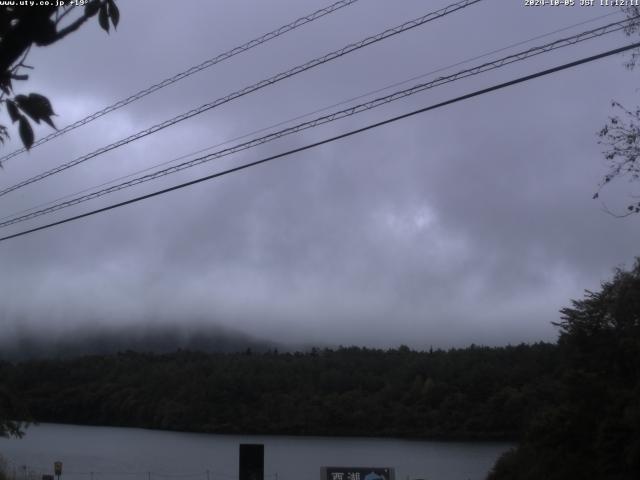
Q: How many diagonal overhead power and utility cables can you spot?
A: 5